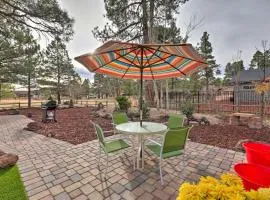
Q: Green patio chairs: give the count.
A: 4